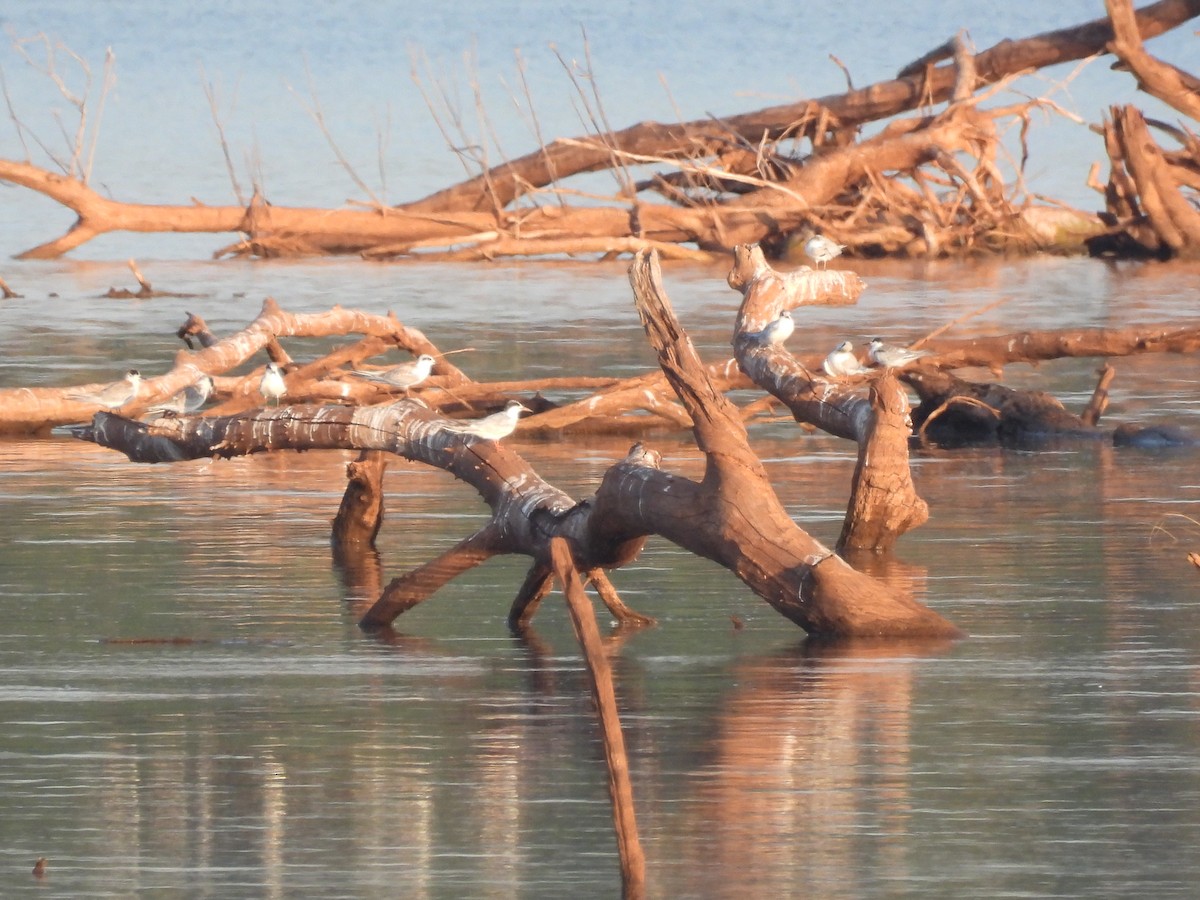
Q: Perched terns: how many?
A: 9